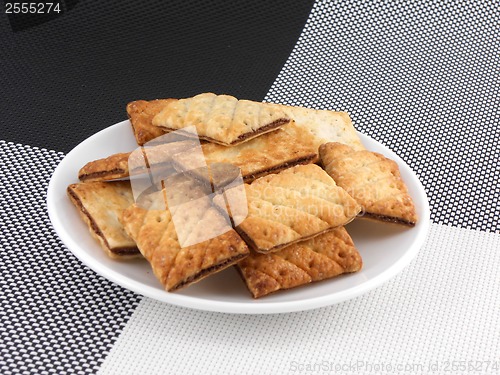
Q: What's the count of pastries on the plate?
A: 10